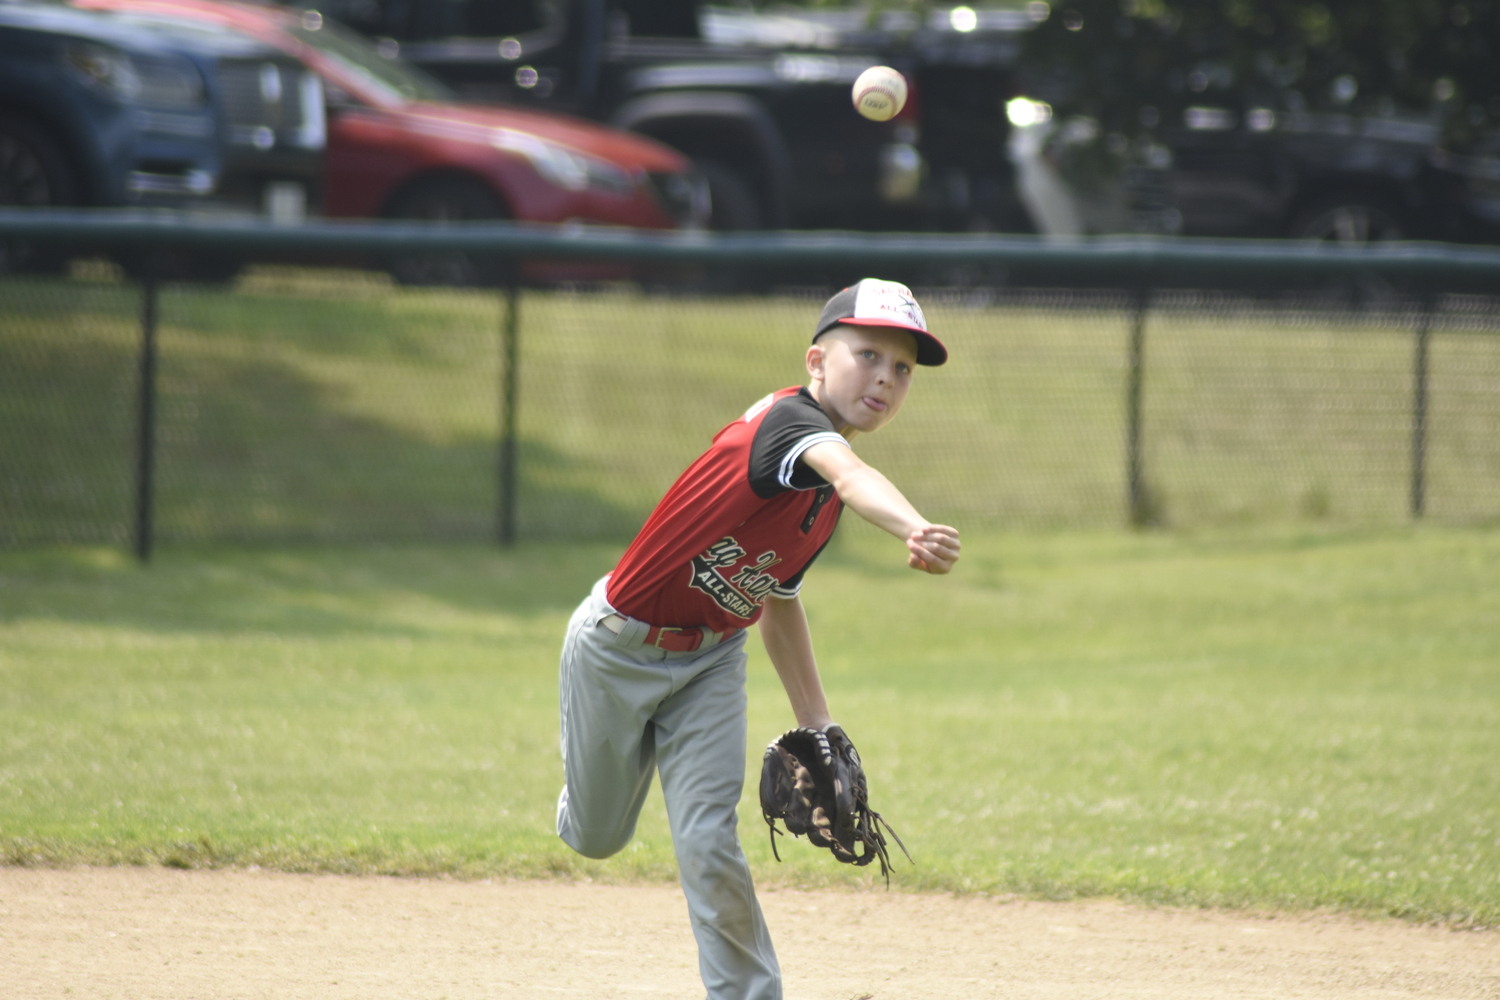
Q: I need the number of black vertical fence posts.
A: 4